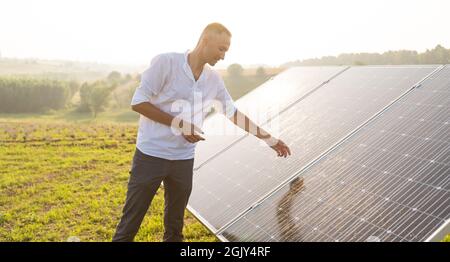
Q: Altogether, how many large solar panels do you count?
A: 3